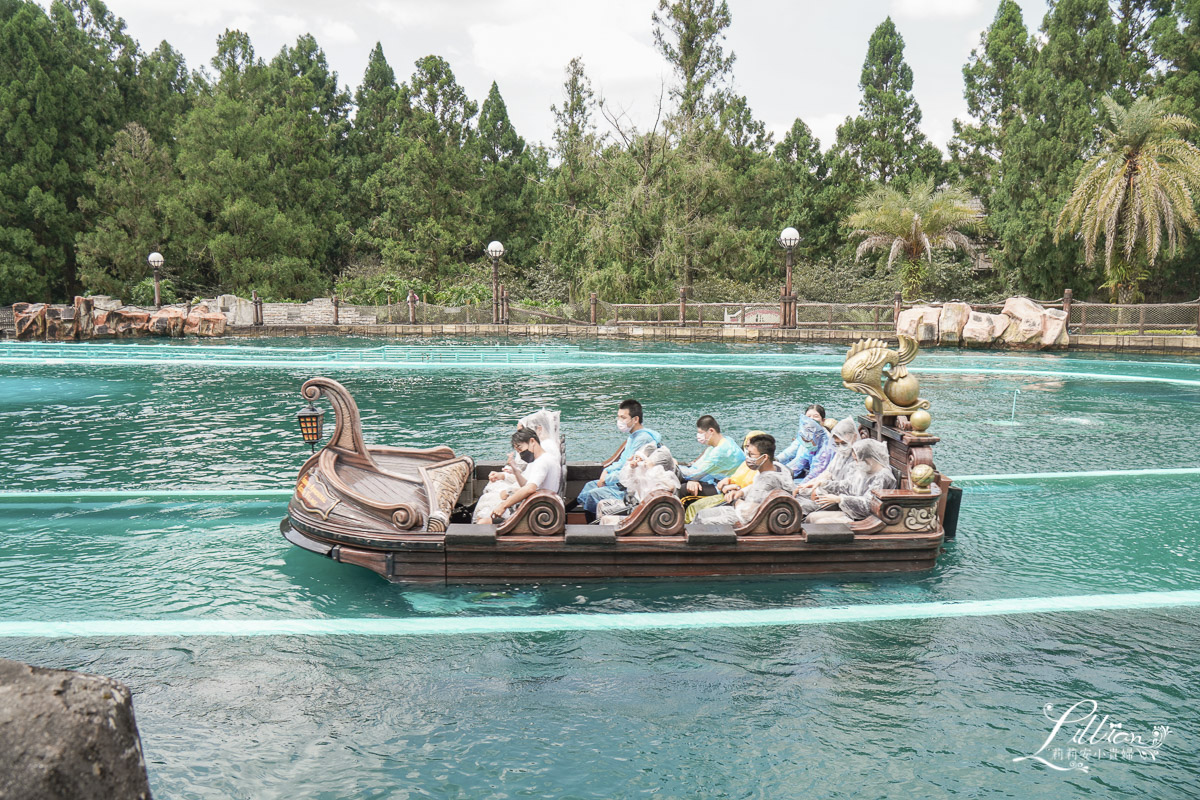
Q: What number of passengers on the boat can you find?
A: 12